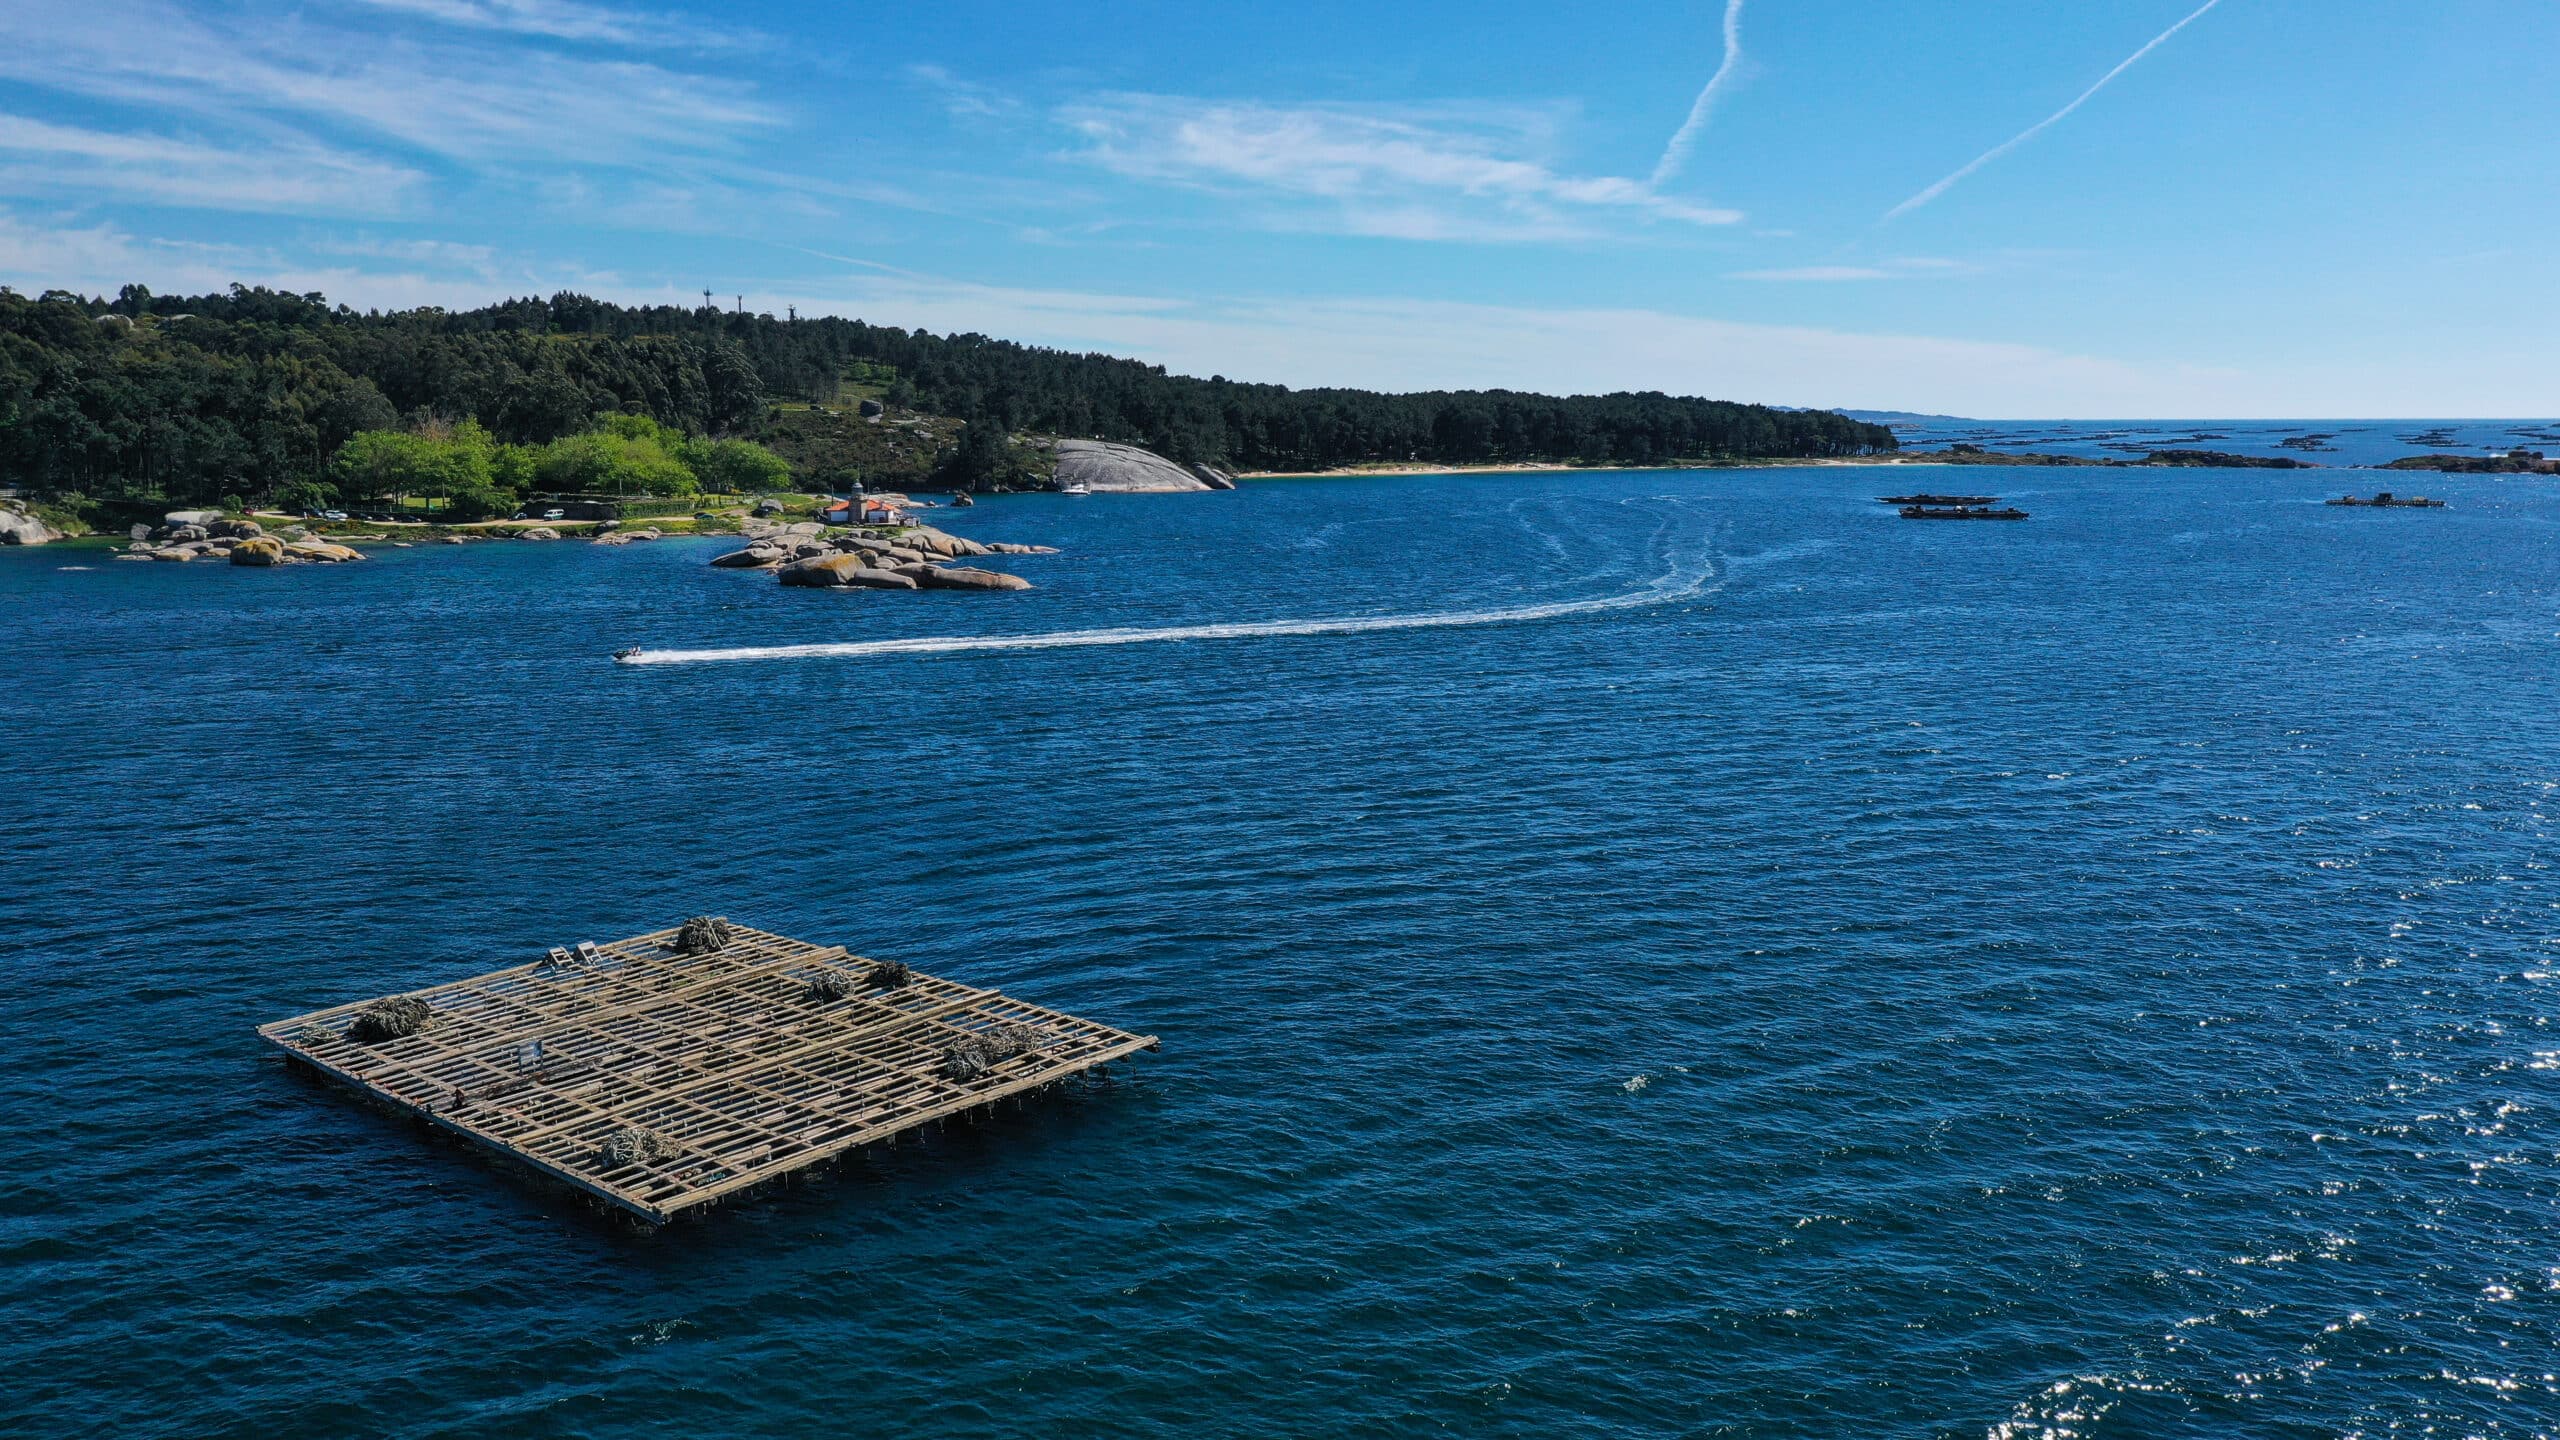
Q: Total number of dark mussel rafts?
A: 3